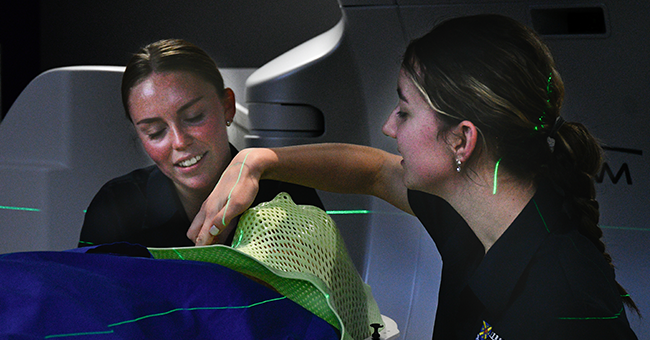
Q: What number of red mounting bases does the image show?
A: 0